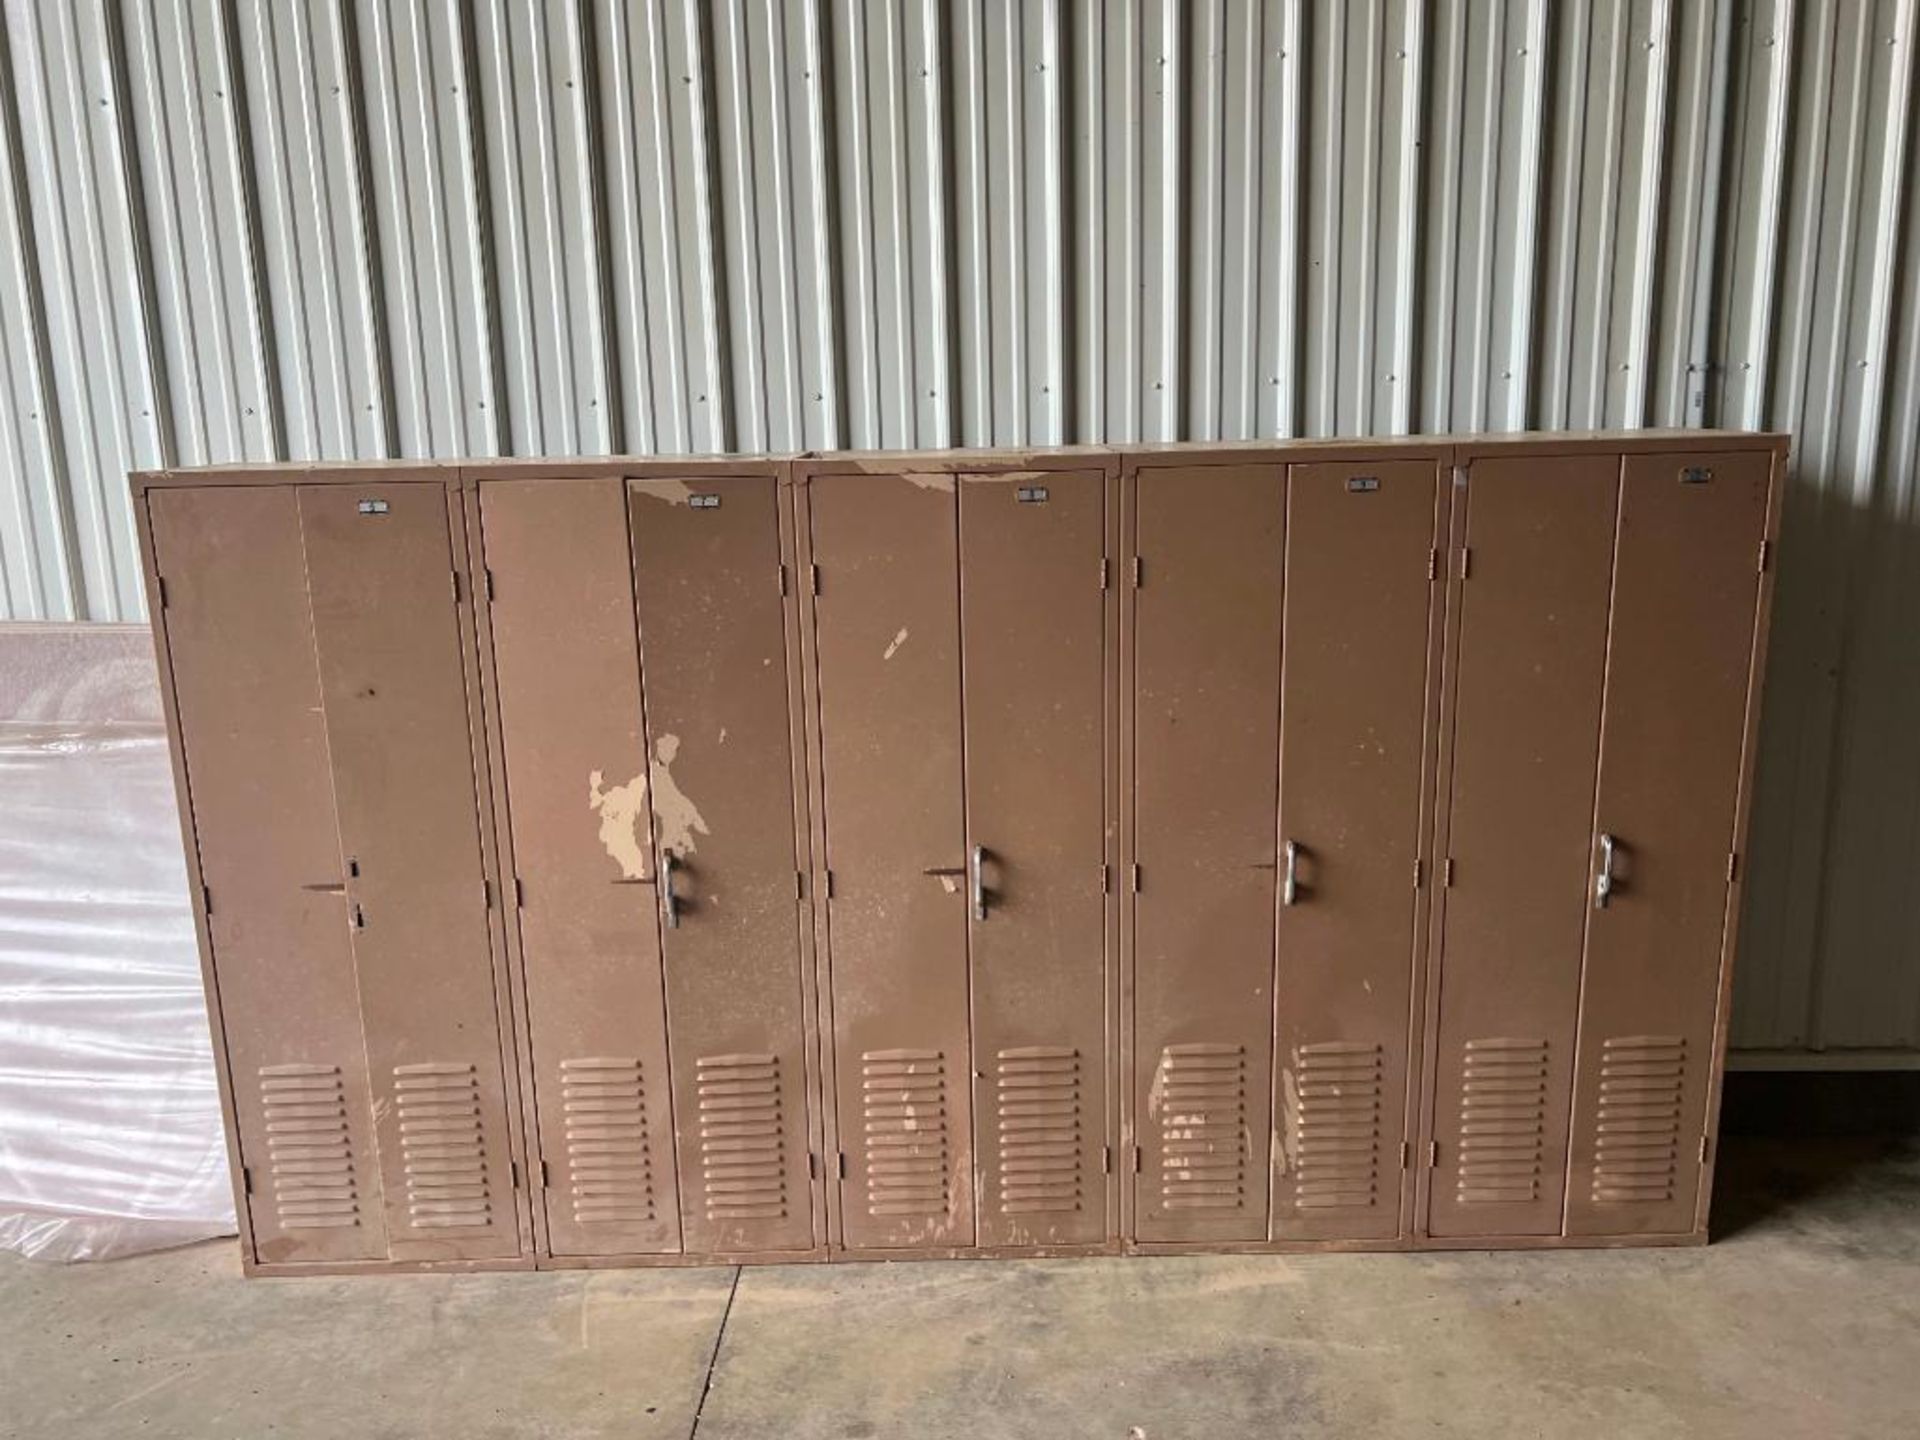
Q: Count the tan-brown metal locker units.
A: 5